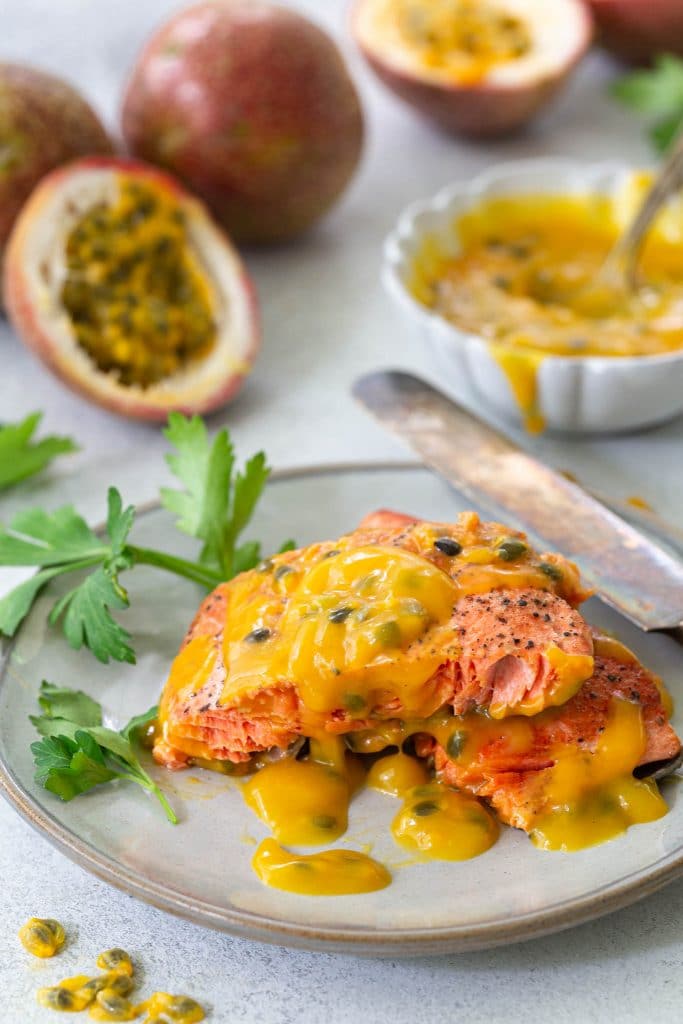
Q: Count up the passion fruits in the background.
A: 5